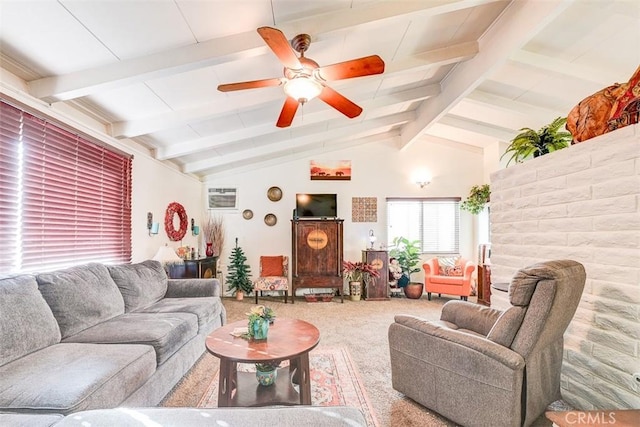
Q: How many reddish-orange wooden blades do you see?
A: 5